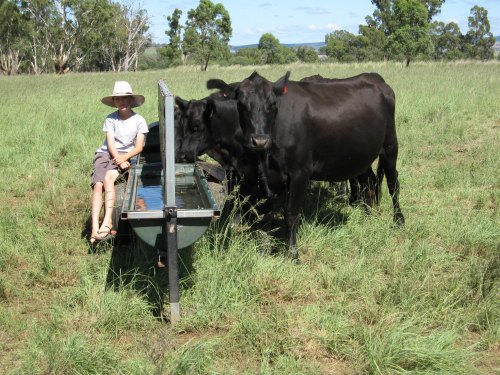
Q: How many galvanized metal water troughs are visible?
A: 1